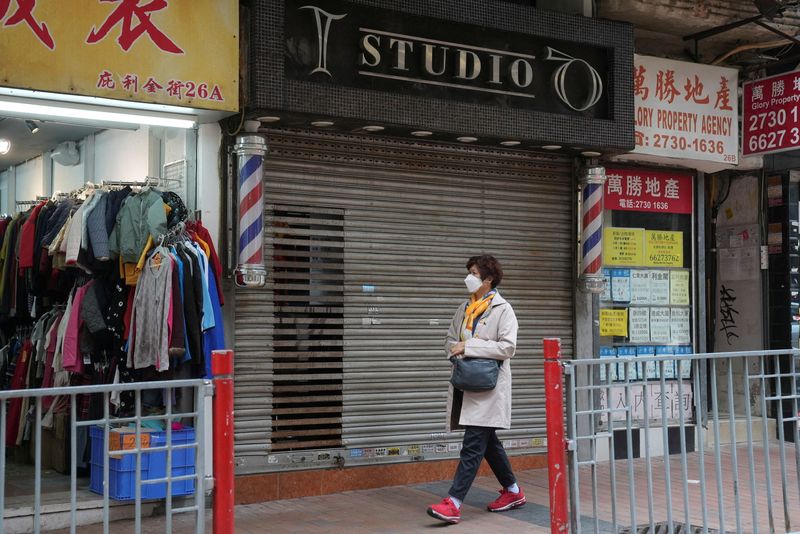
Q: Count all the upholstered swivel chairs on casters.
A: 0